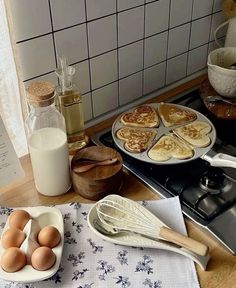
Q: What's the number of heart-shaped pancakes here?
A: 5